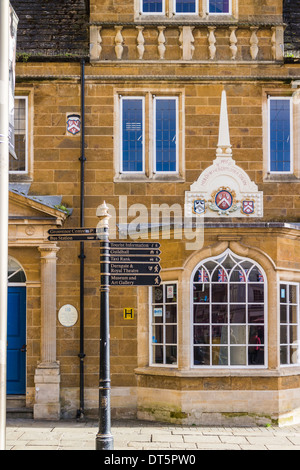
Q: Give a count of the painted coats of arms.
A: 4